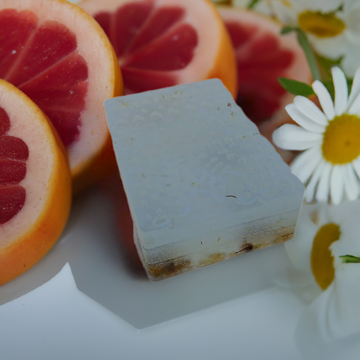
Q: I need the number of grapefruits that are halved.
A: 4